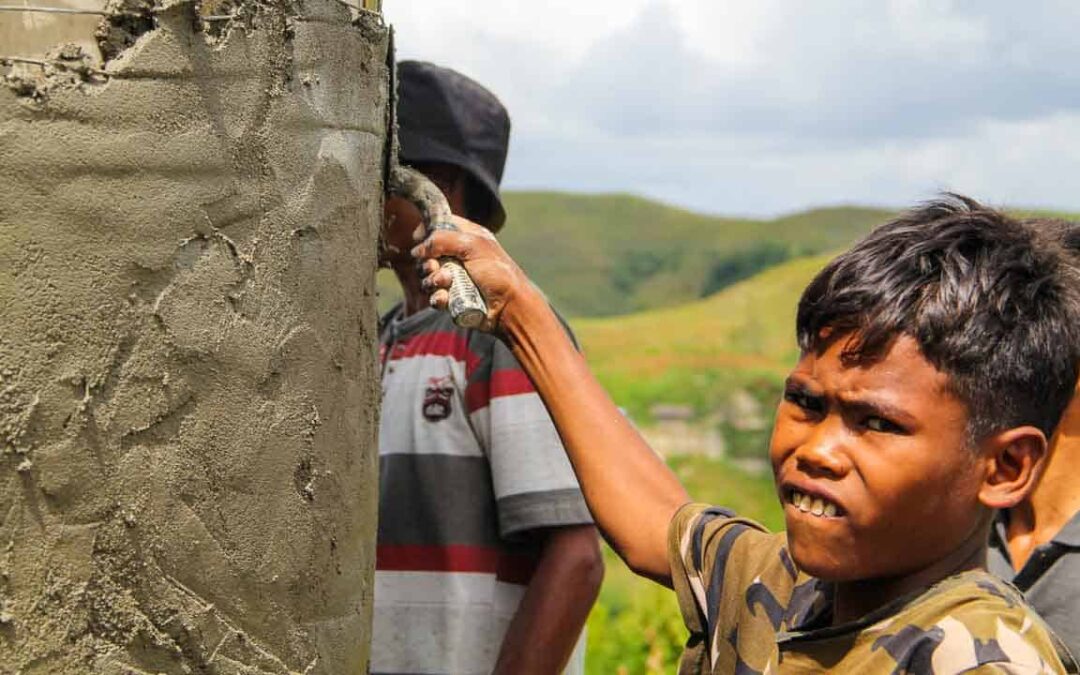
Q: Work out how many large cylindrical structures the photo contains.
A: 1